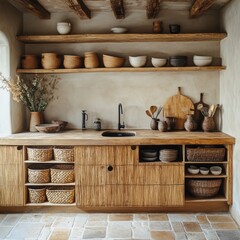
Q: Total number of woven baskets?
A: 8